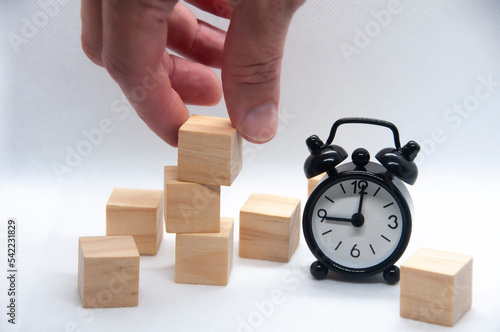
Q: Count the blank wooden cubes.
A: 8